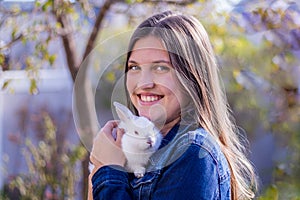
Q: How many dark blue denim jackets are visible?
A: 1